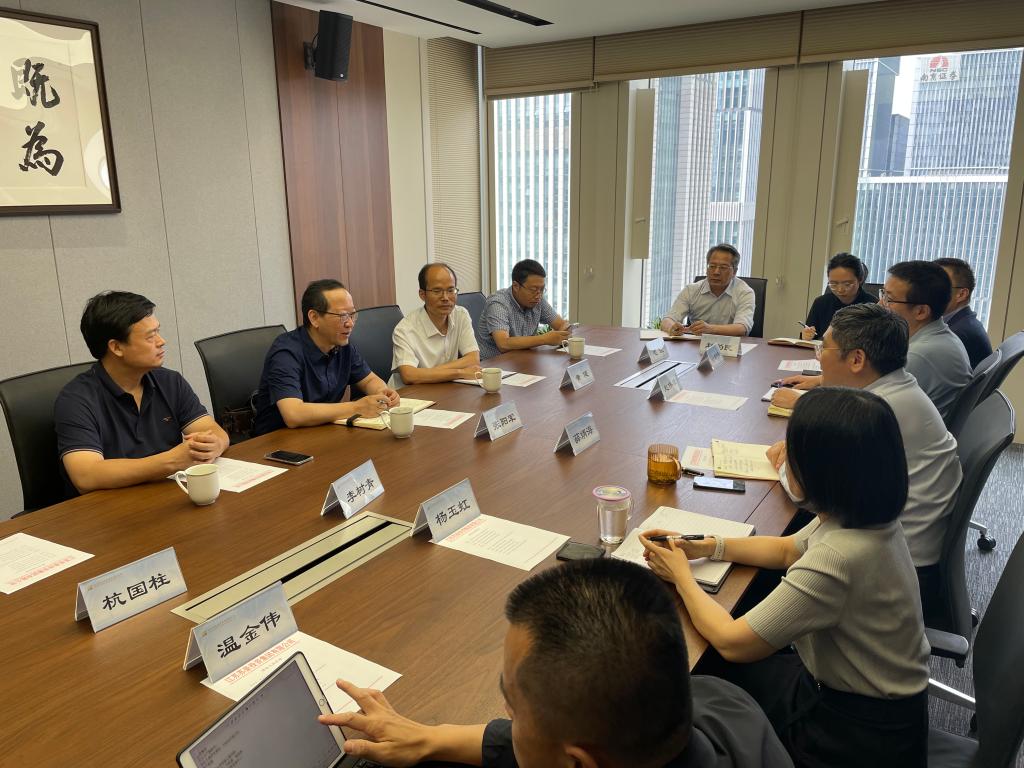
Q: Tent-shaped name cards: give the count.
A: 11